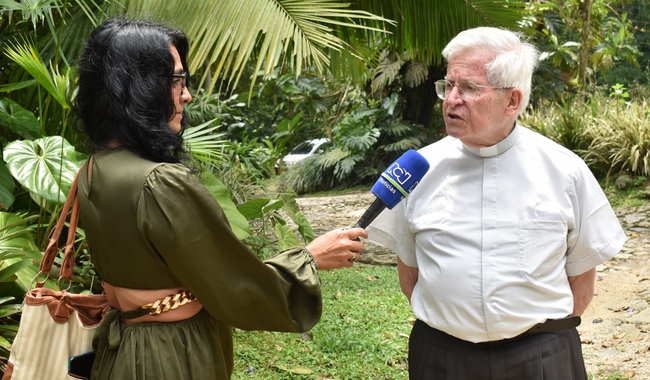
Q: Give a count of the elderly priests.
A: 1